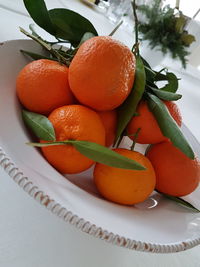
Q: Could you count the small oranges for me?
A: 7